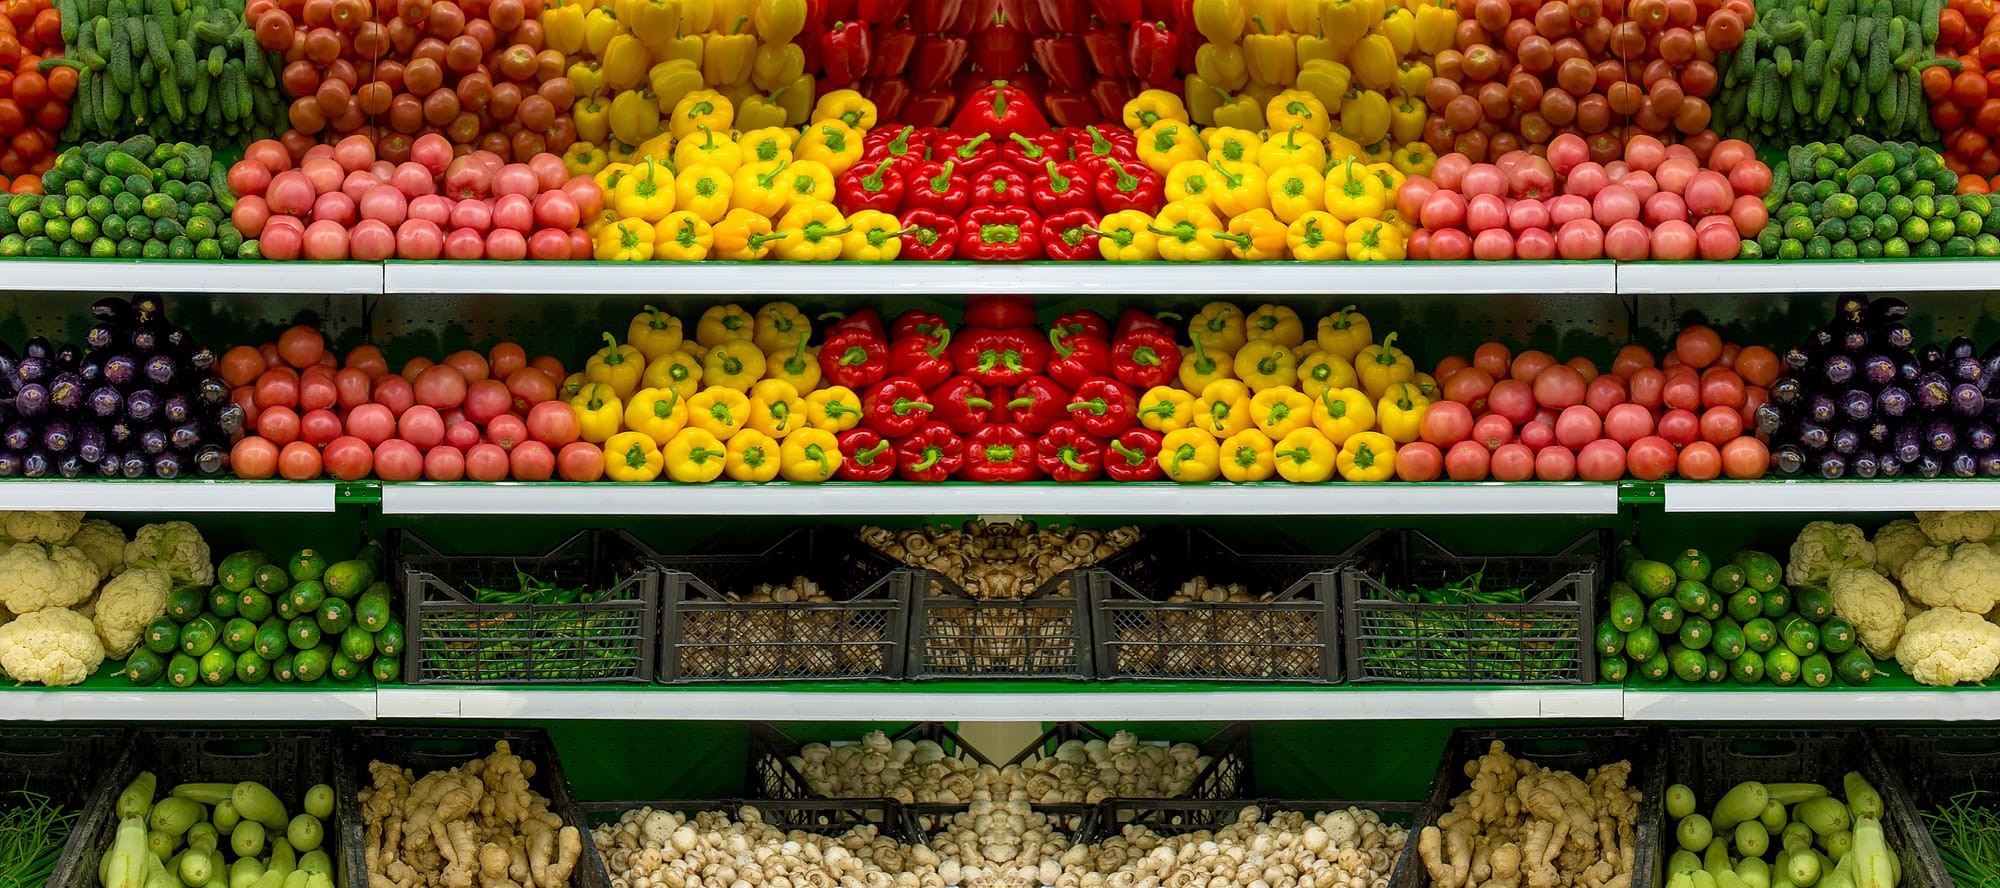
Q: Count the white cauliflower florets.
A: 12